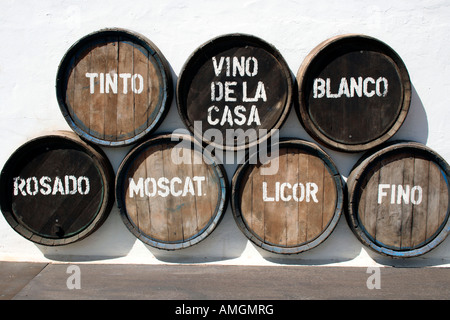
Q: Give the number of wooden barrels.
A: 7